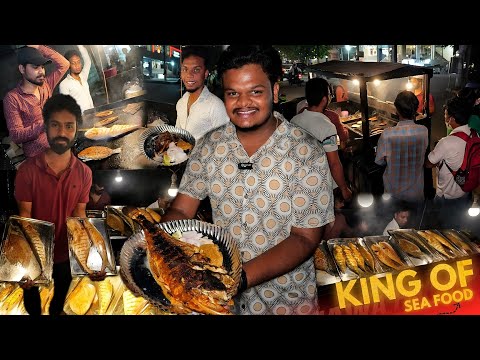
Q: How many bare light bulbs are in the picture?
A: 8